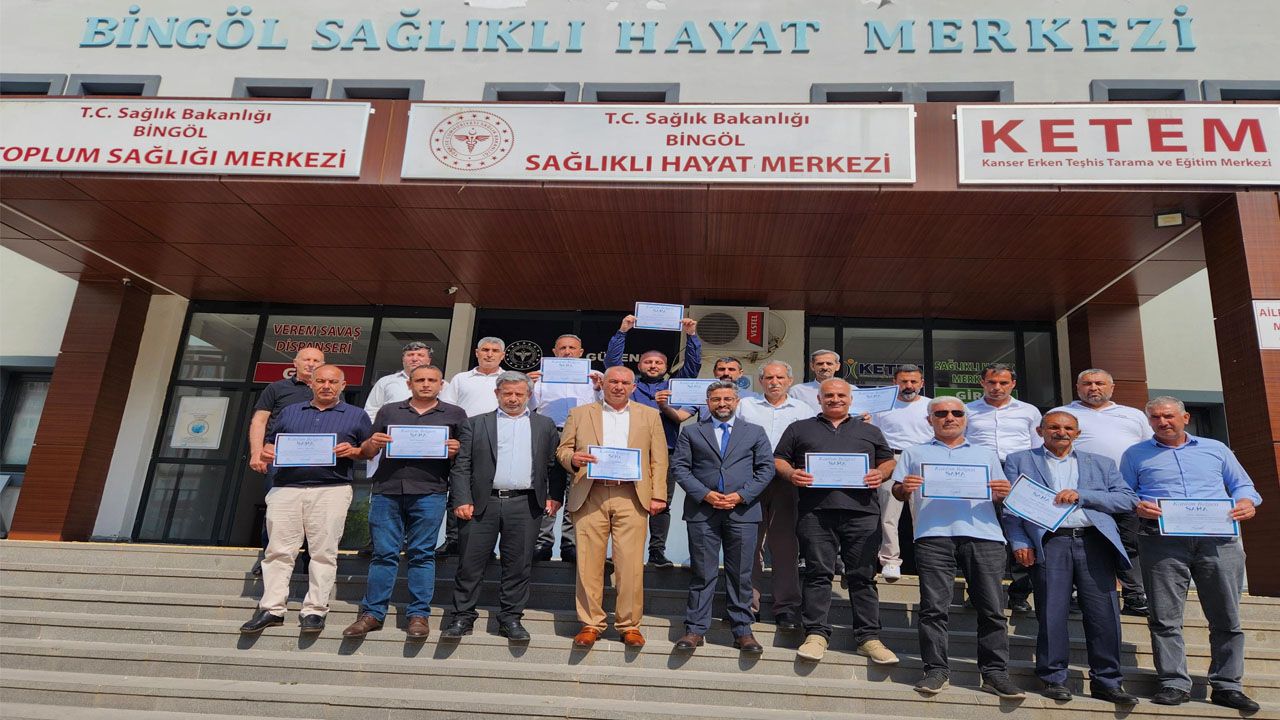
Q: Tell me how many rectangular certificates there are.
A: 11